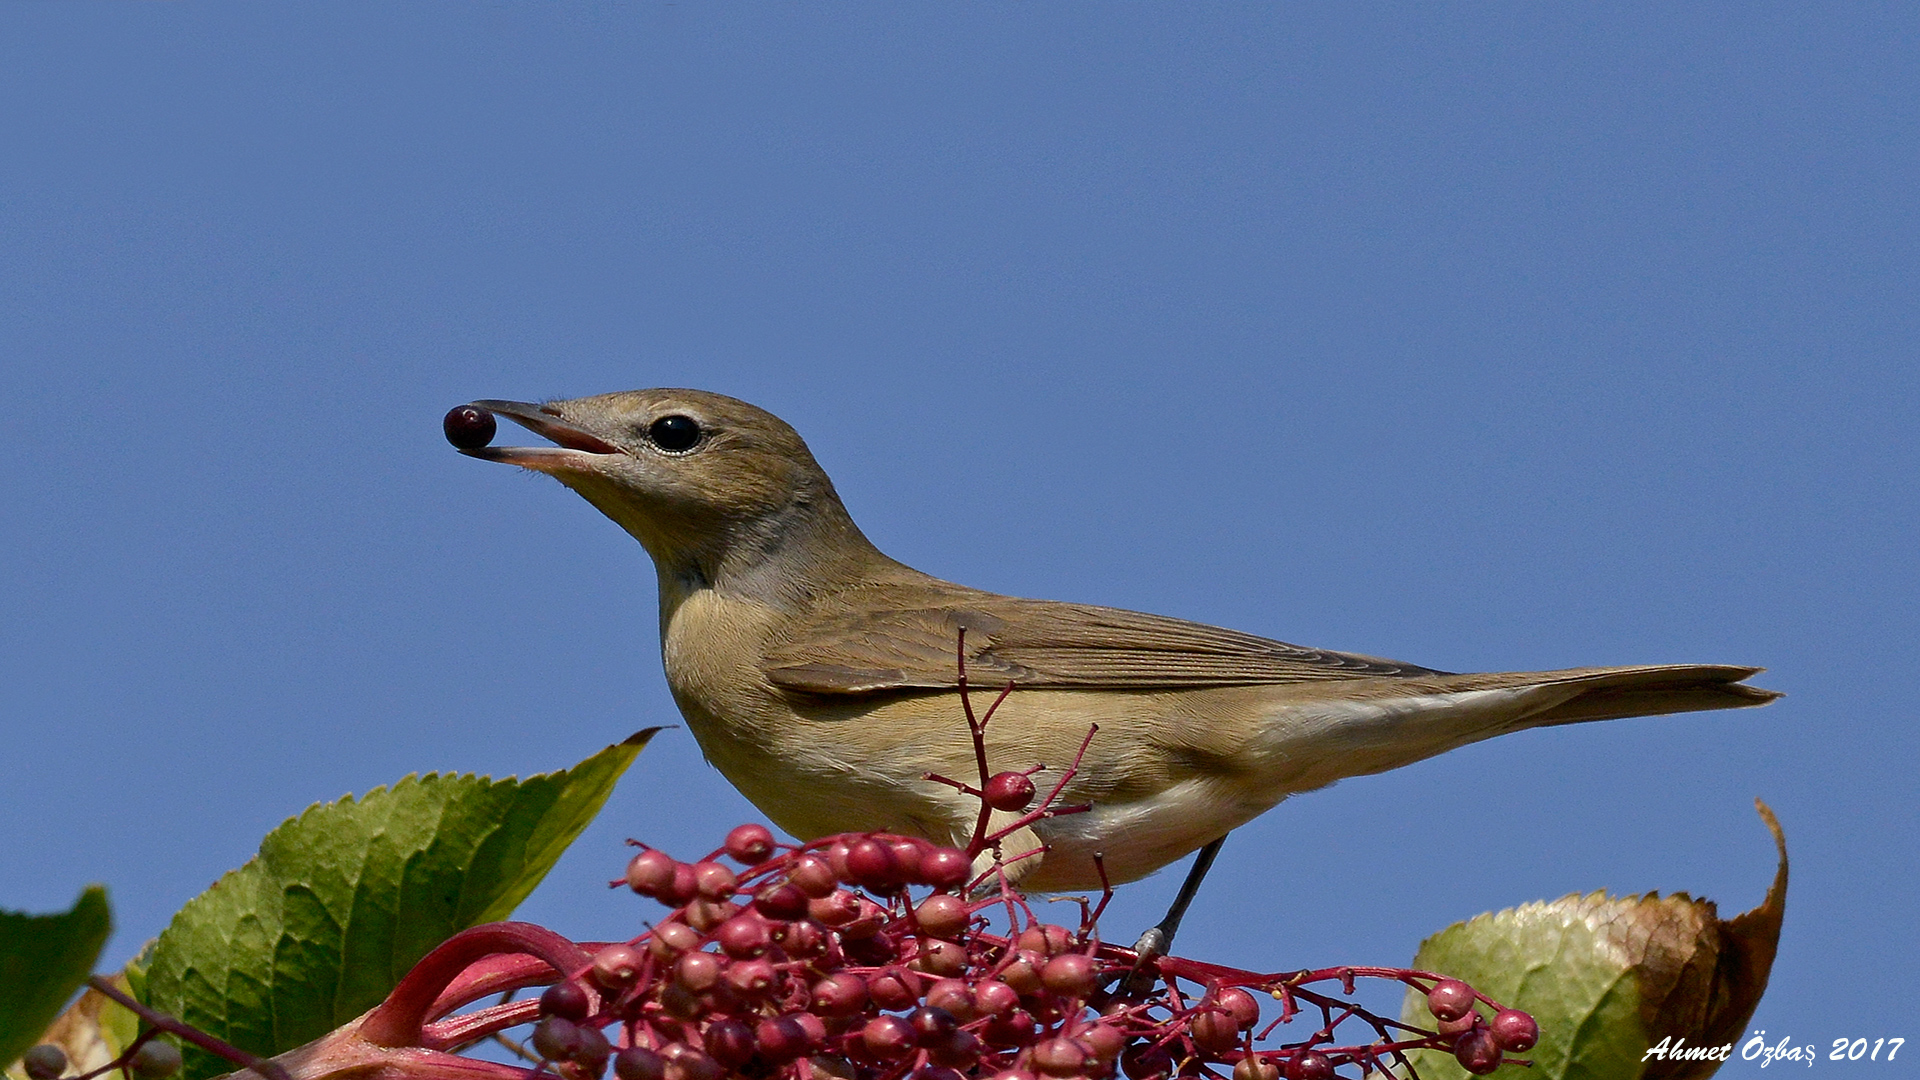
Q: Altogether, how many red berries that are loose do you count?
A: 1